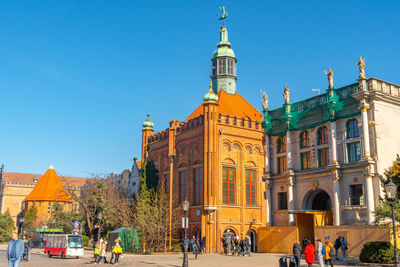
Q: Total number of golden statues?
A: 4